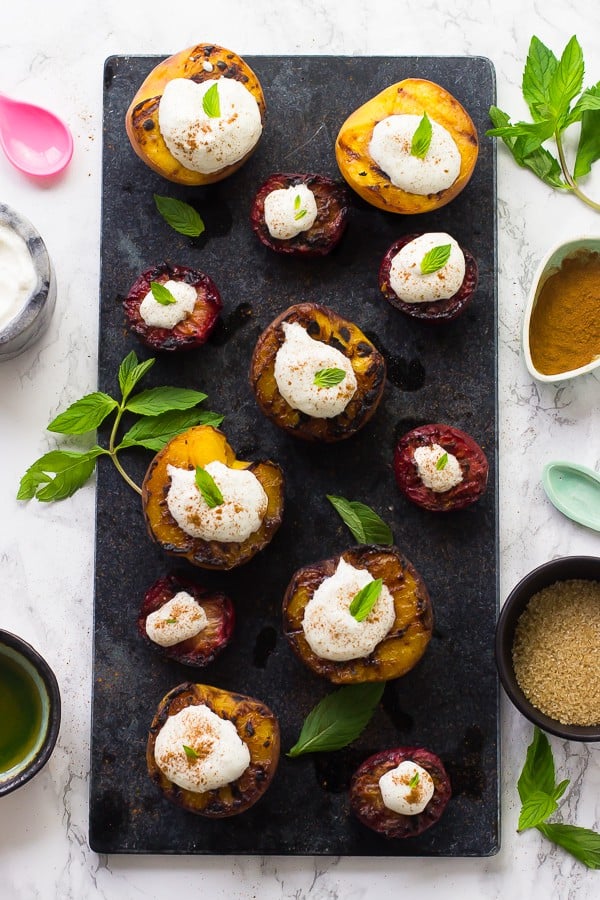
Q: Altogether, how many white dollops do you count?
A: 12